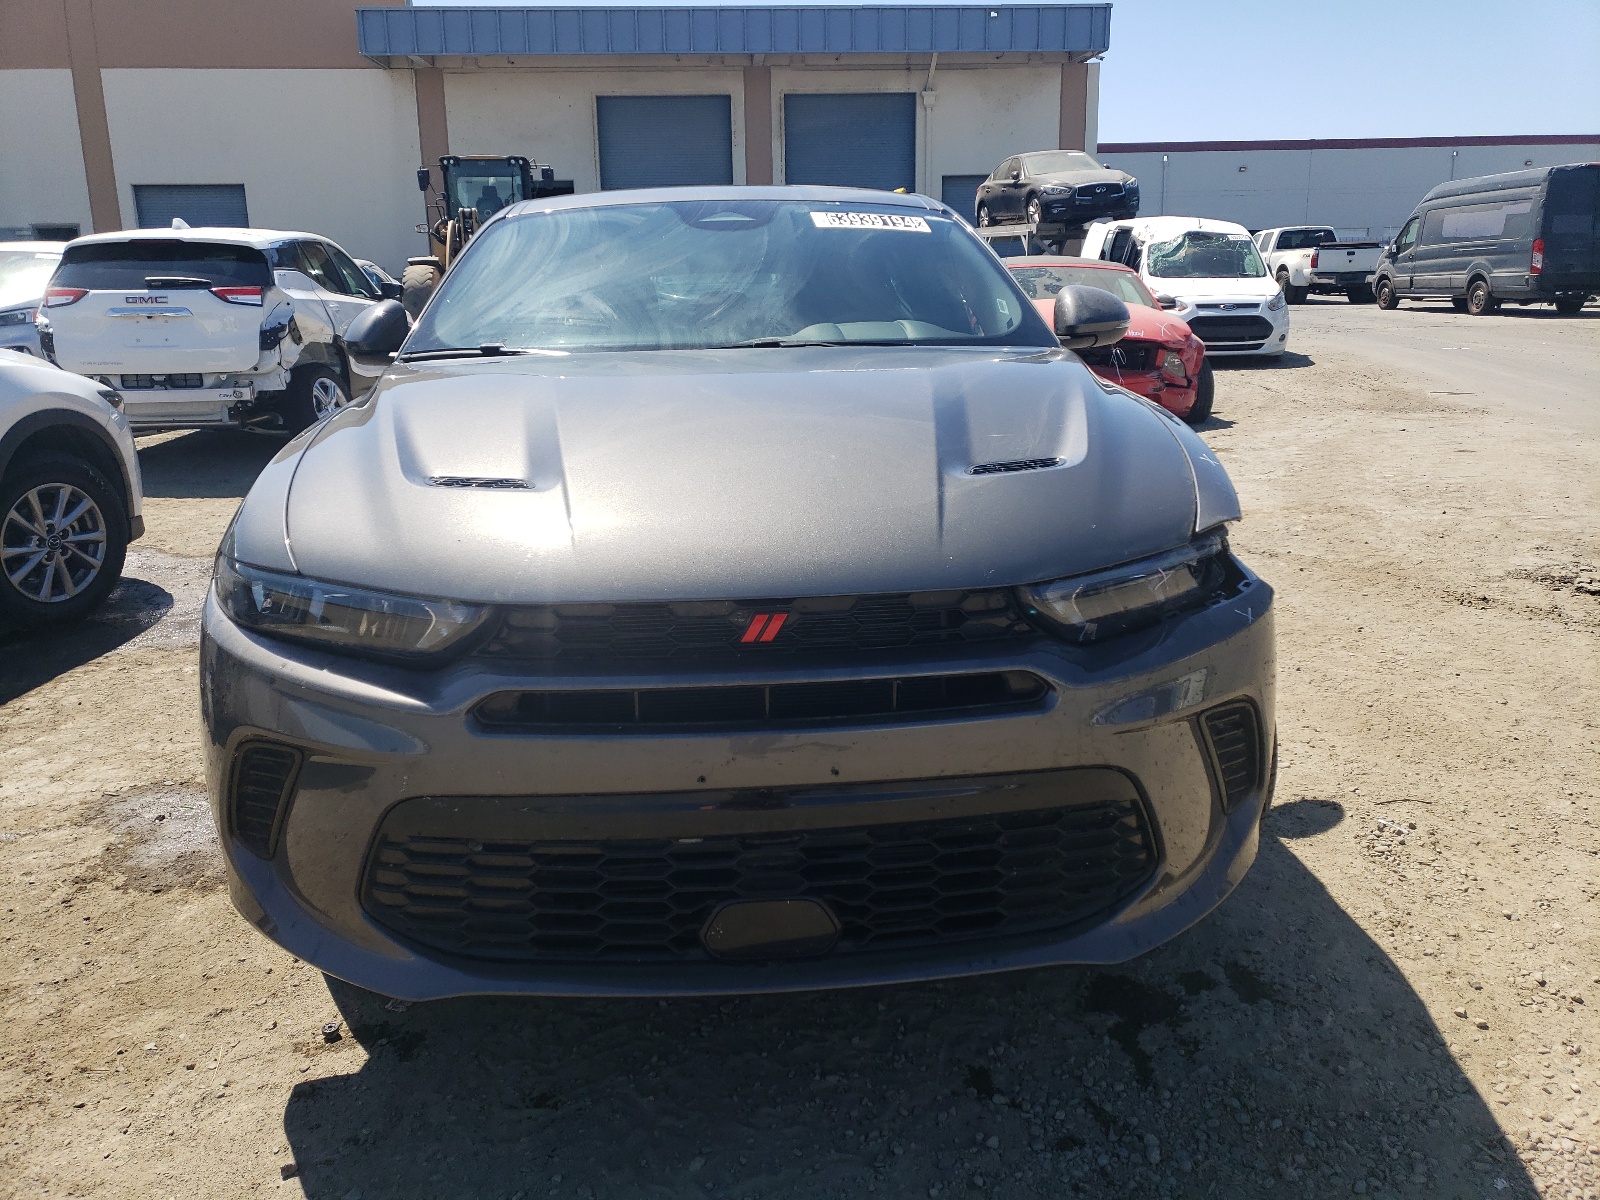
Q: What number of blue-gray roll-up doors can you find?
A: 4